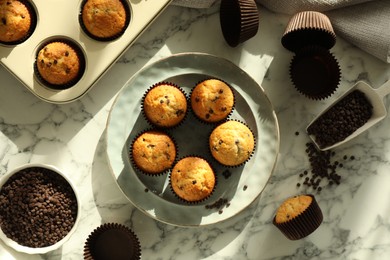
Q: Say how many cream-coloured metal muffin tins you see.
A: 1